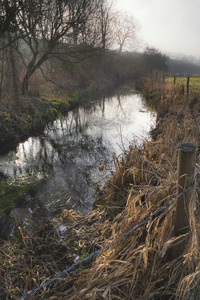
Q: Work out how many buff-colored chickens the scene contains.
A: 0